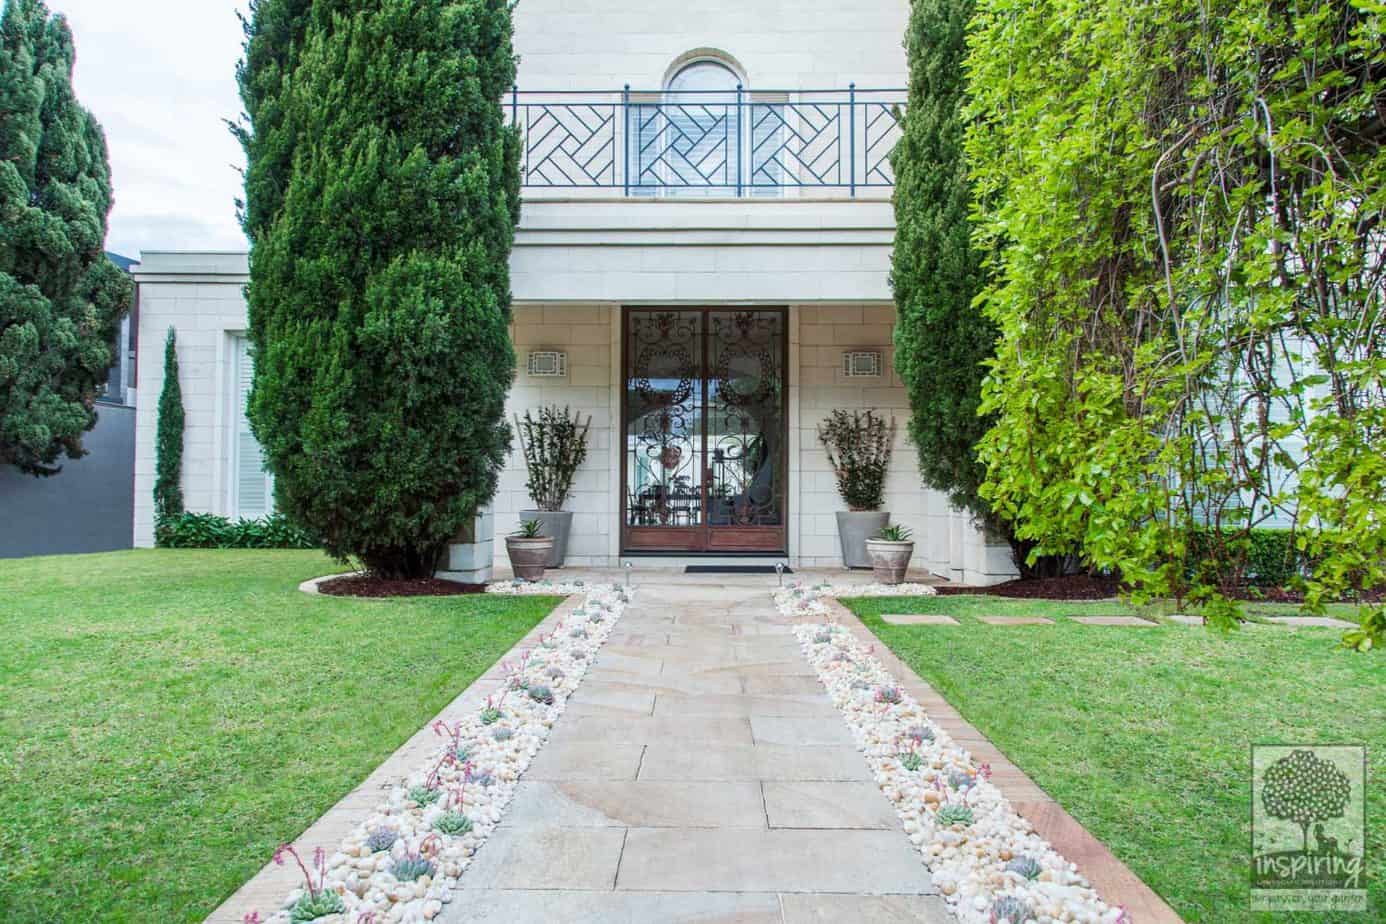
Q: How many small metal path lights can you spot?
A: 2